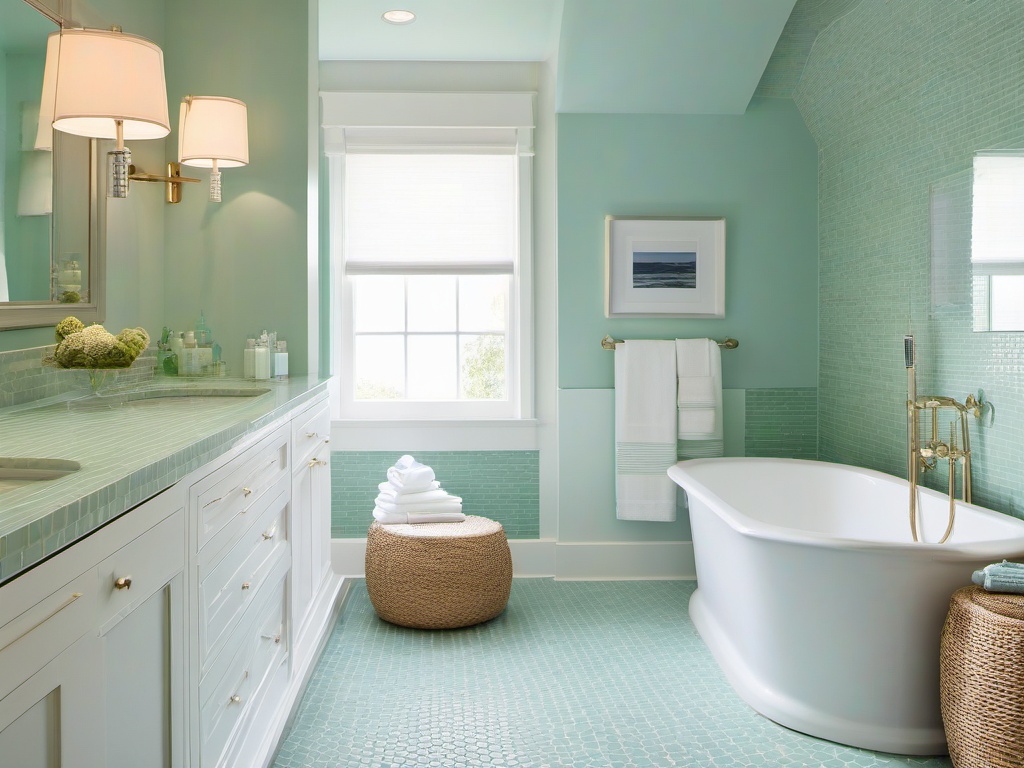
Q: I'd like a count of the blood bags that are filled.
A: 0